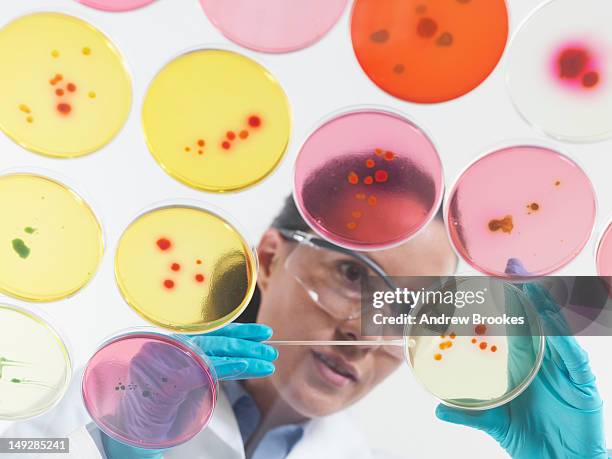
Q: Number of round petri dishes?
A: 14